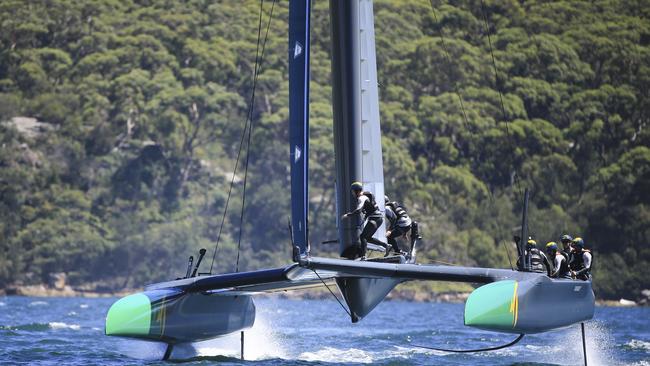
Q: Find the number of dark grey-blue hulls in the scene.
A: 2